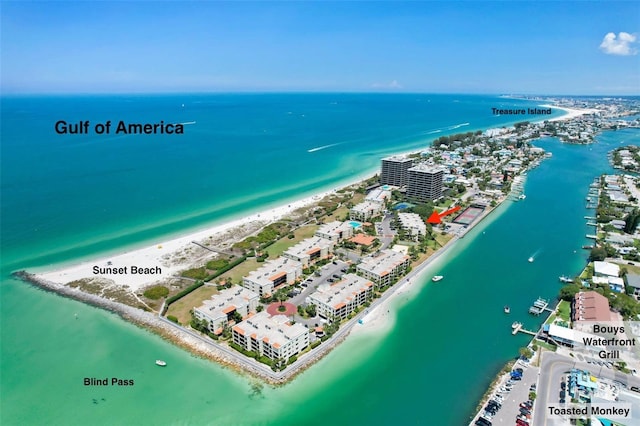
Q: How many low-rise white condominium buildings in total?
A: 10